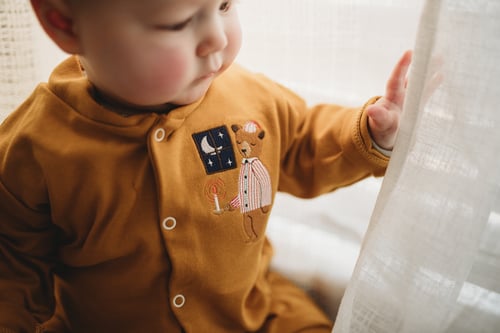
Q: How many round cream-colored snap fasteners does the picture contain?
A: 3